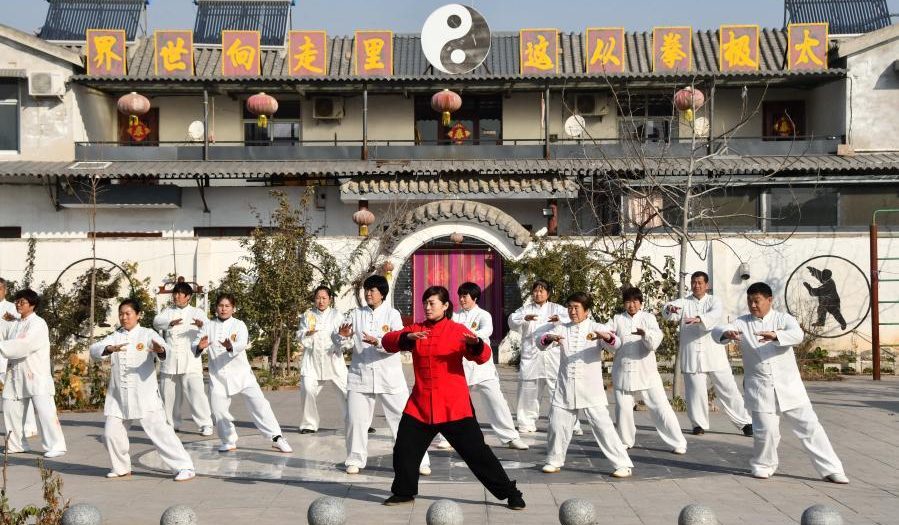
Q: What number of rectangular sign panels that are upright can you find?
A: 10